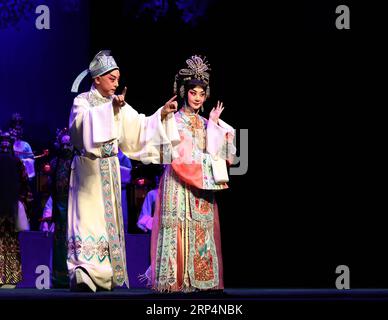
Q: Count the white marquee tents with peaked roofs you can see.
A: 0